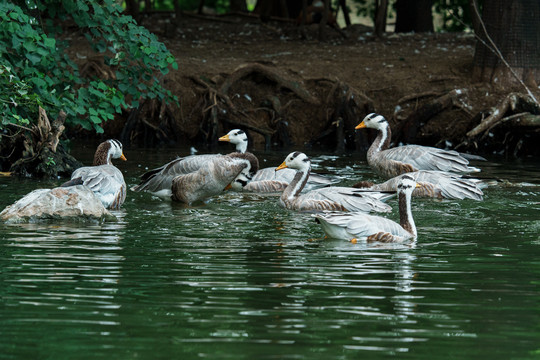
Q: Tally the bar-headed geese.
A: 7